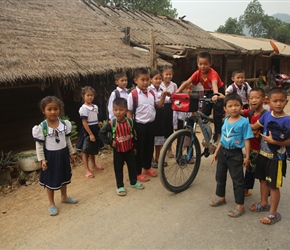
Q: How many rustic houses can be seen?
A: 3